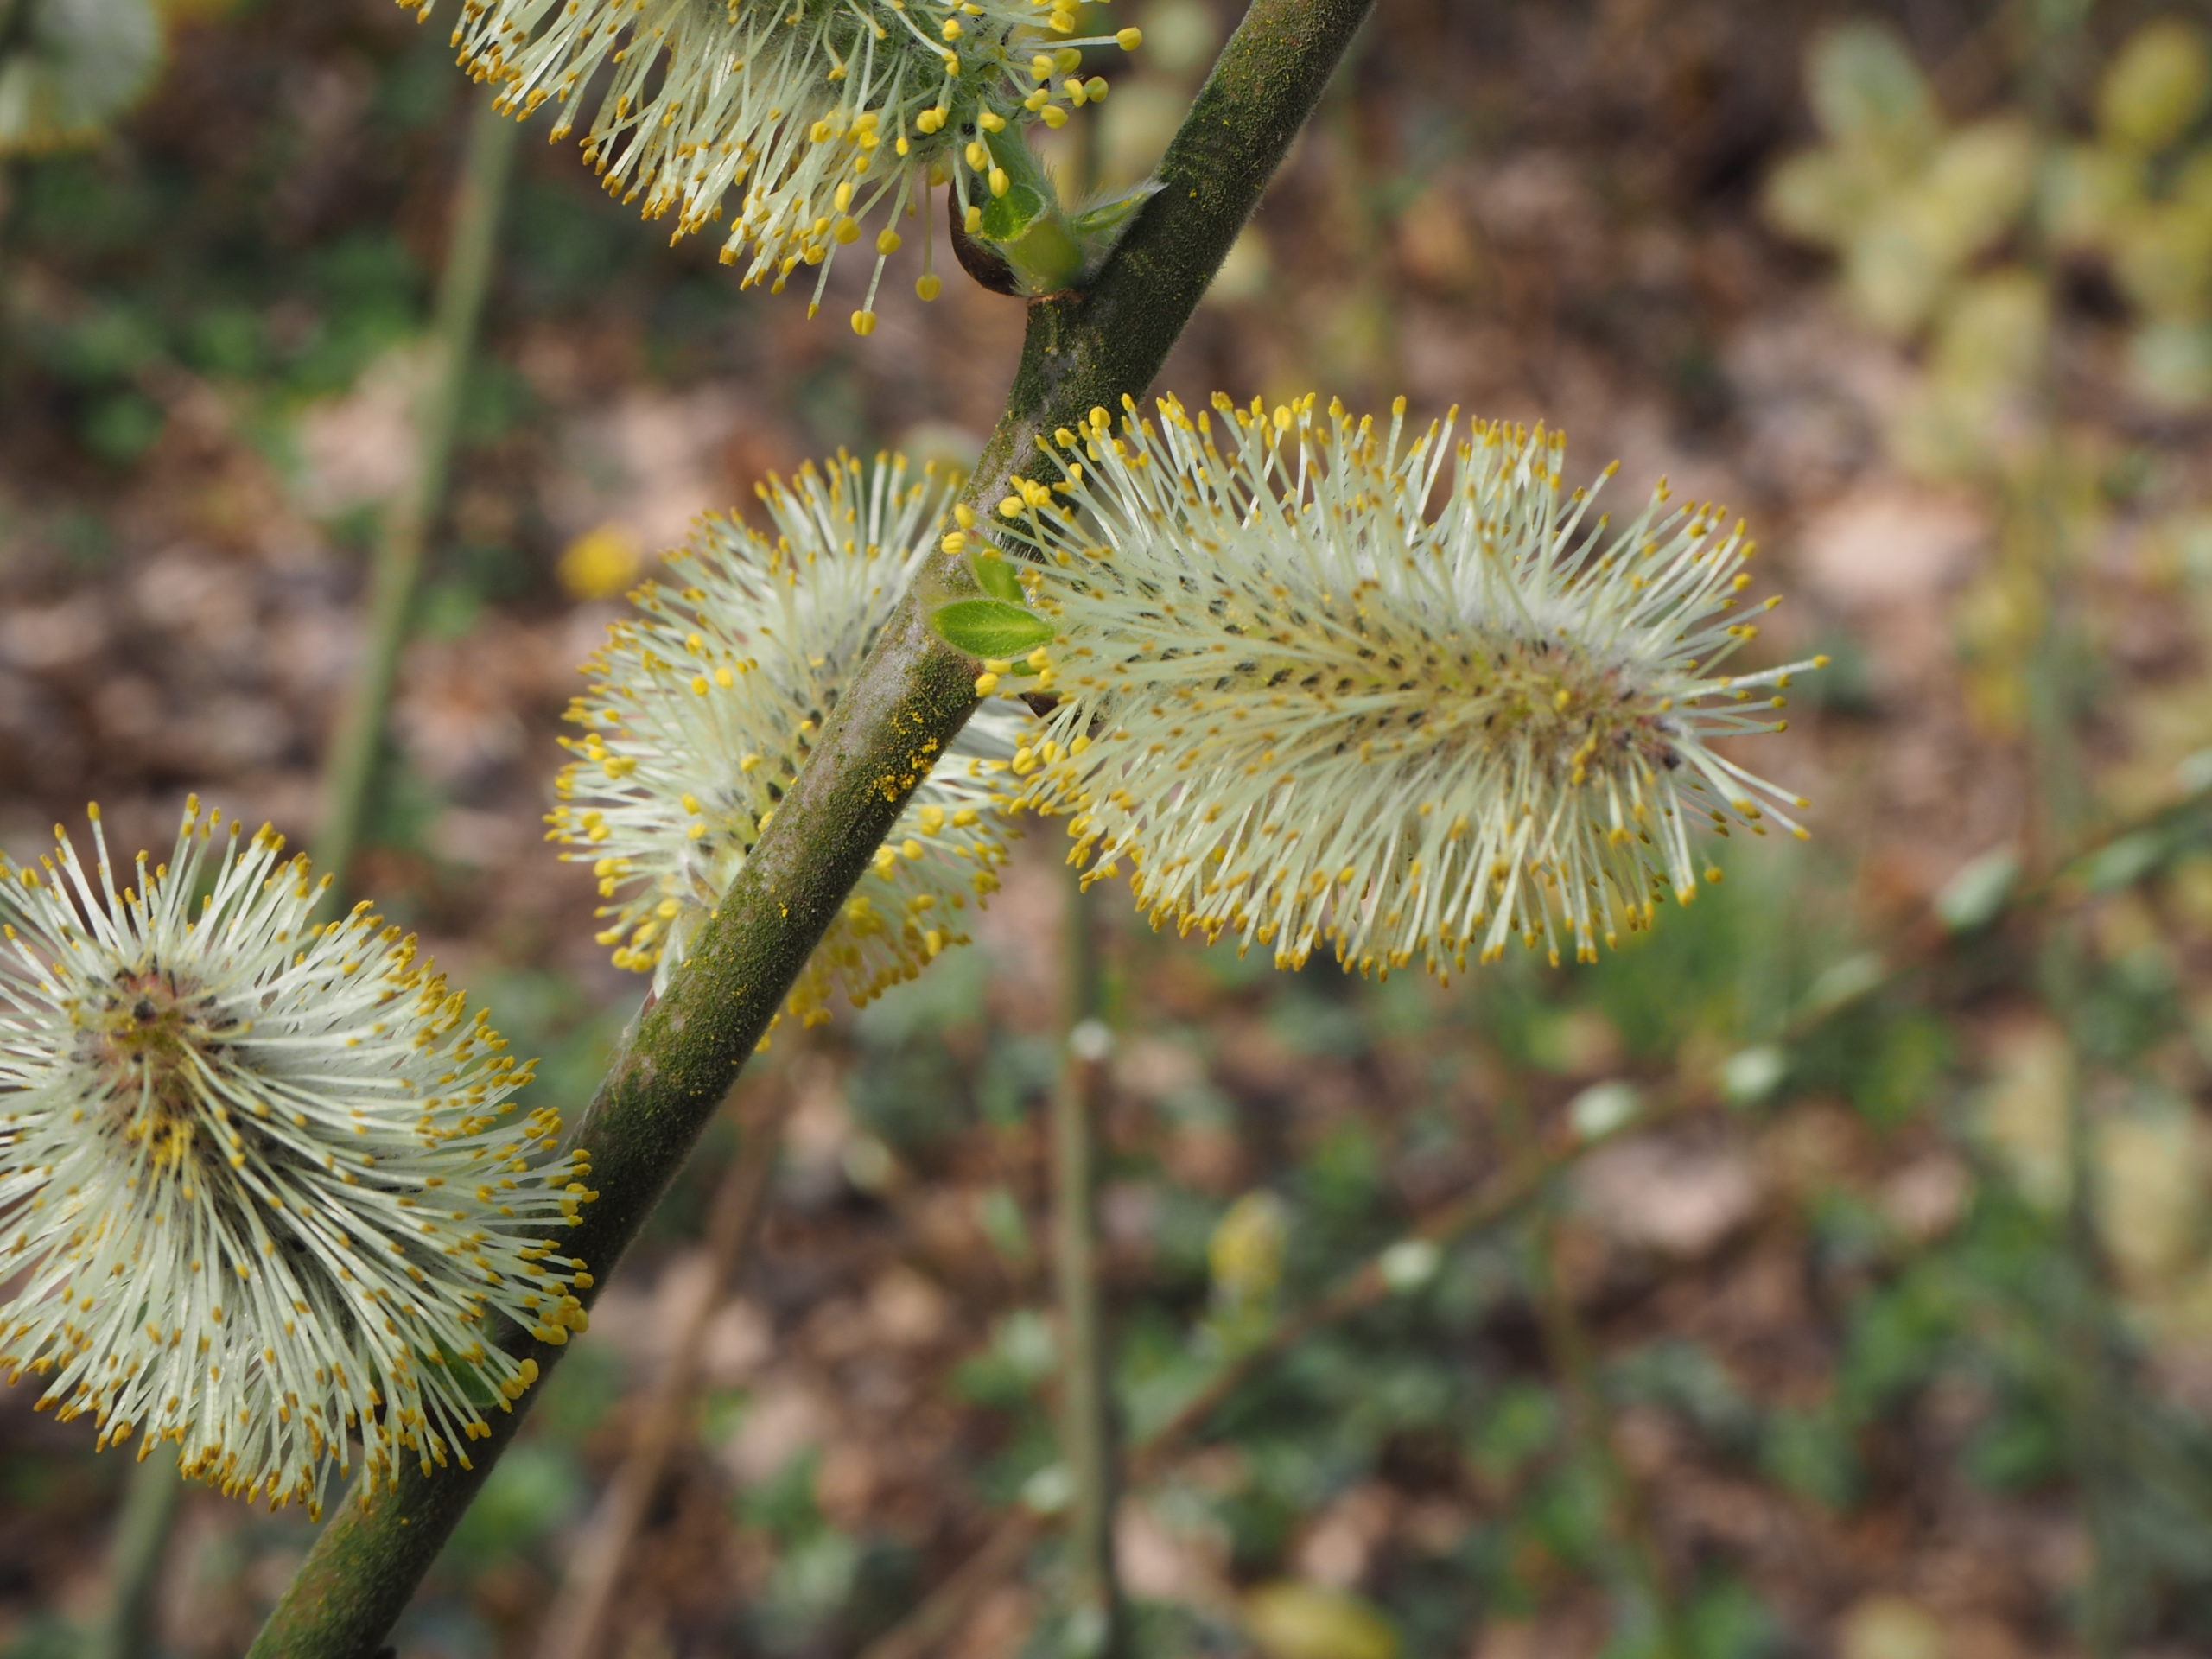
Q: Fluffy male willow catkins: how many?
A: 4